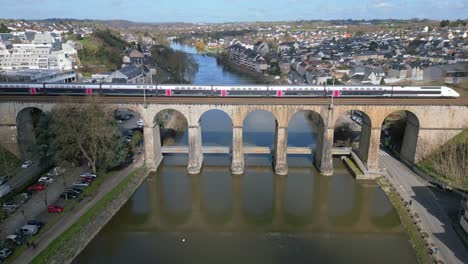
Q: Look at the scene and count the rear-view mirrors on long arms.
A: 0